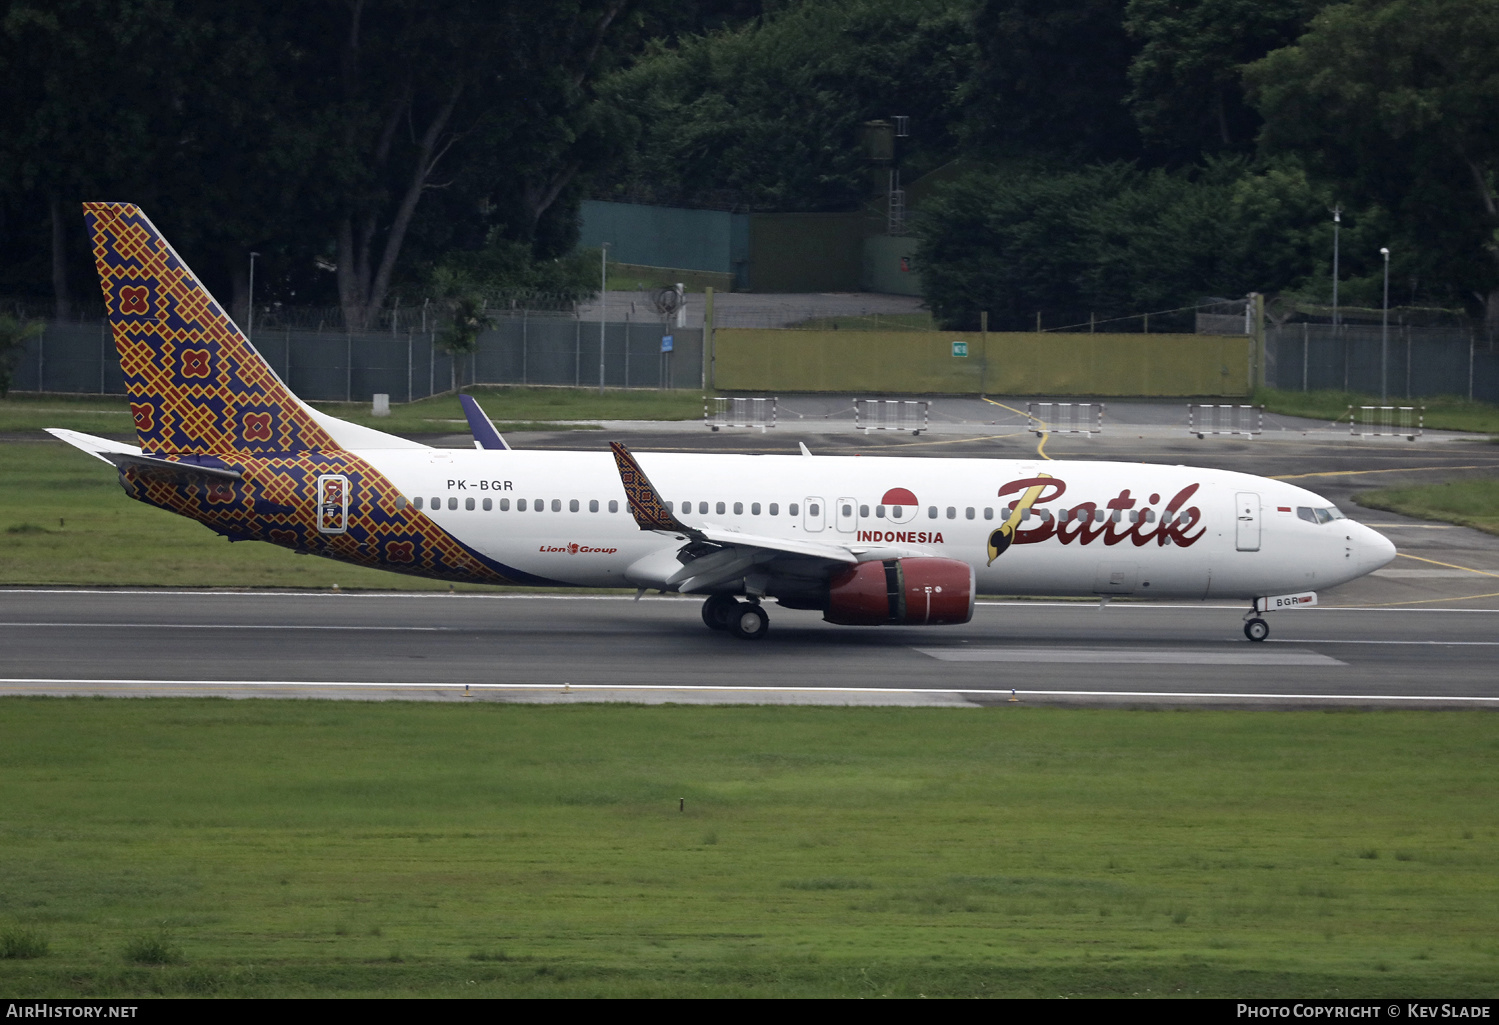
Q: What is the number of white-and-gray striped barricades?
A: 5